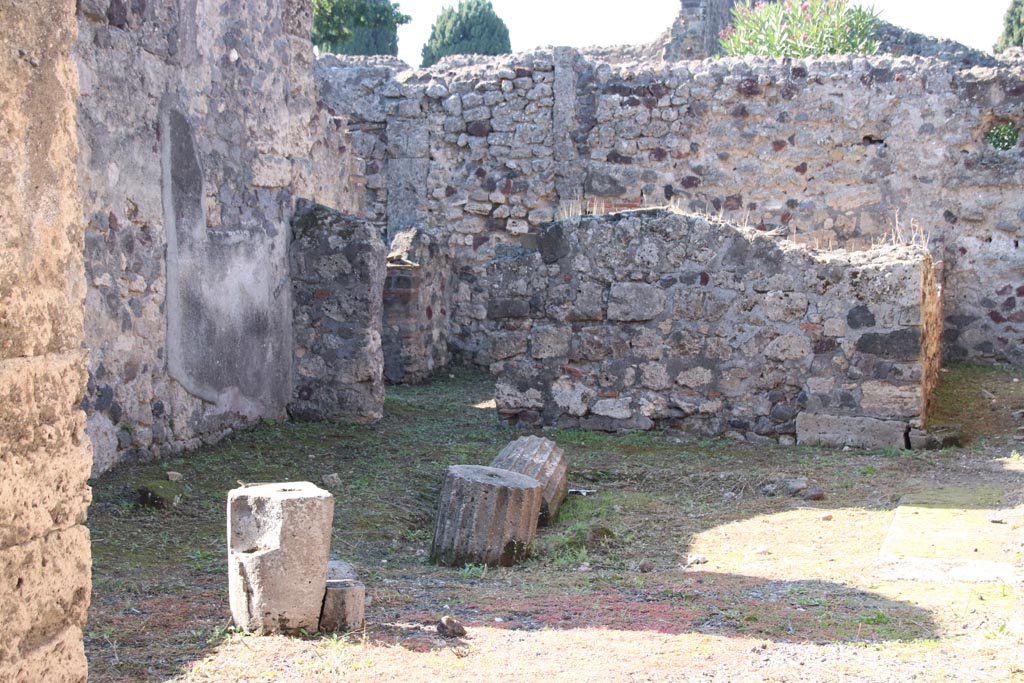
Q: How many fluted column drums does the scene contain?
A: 2